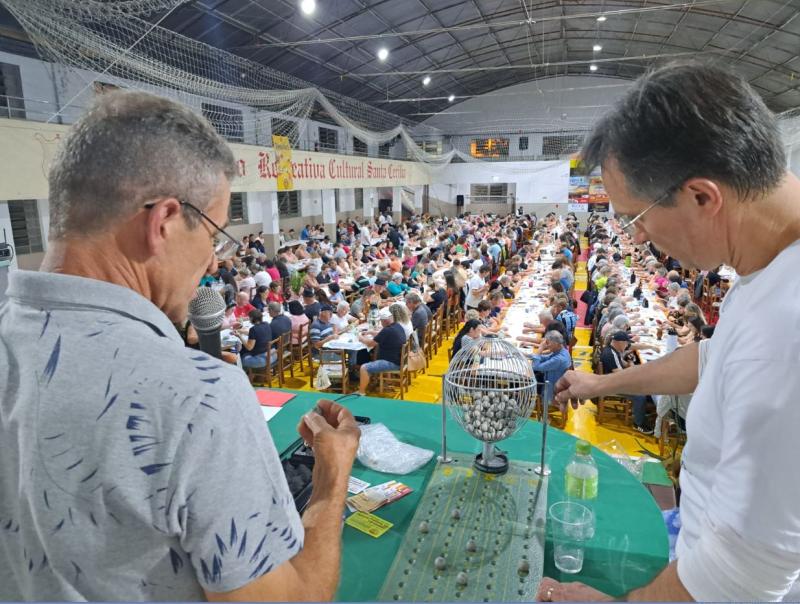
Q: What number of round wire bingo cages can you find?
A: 1